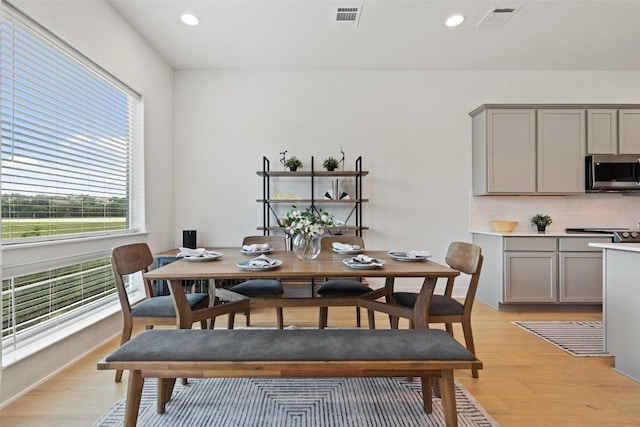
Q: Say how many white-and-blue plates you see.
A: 6